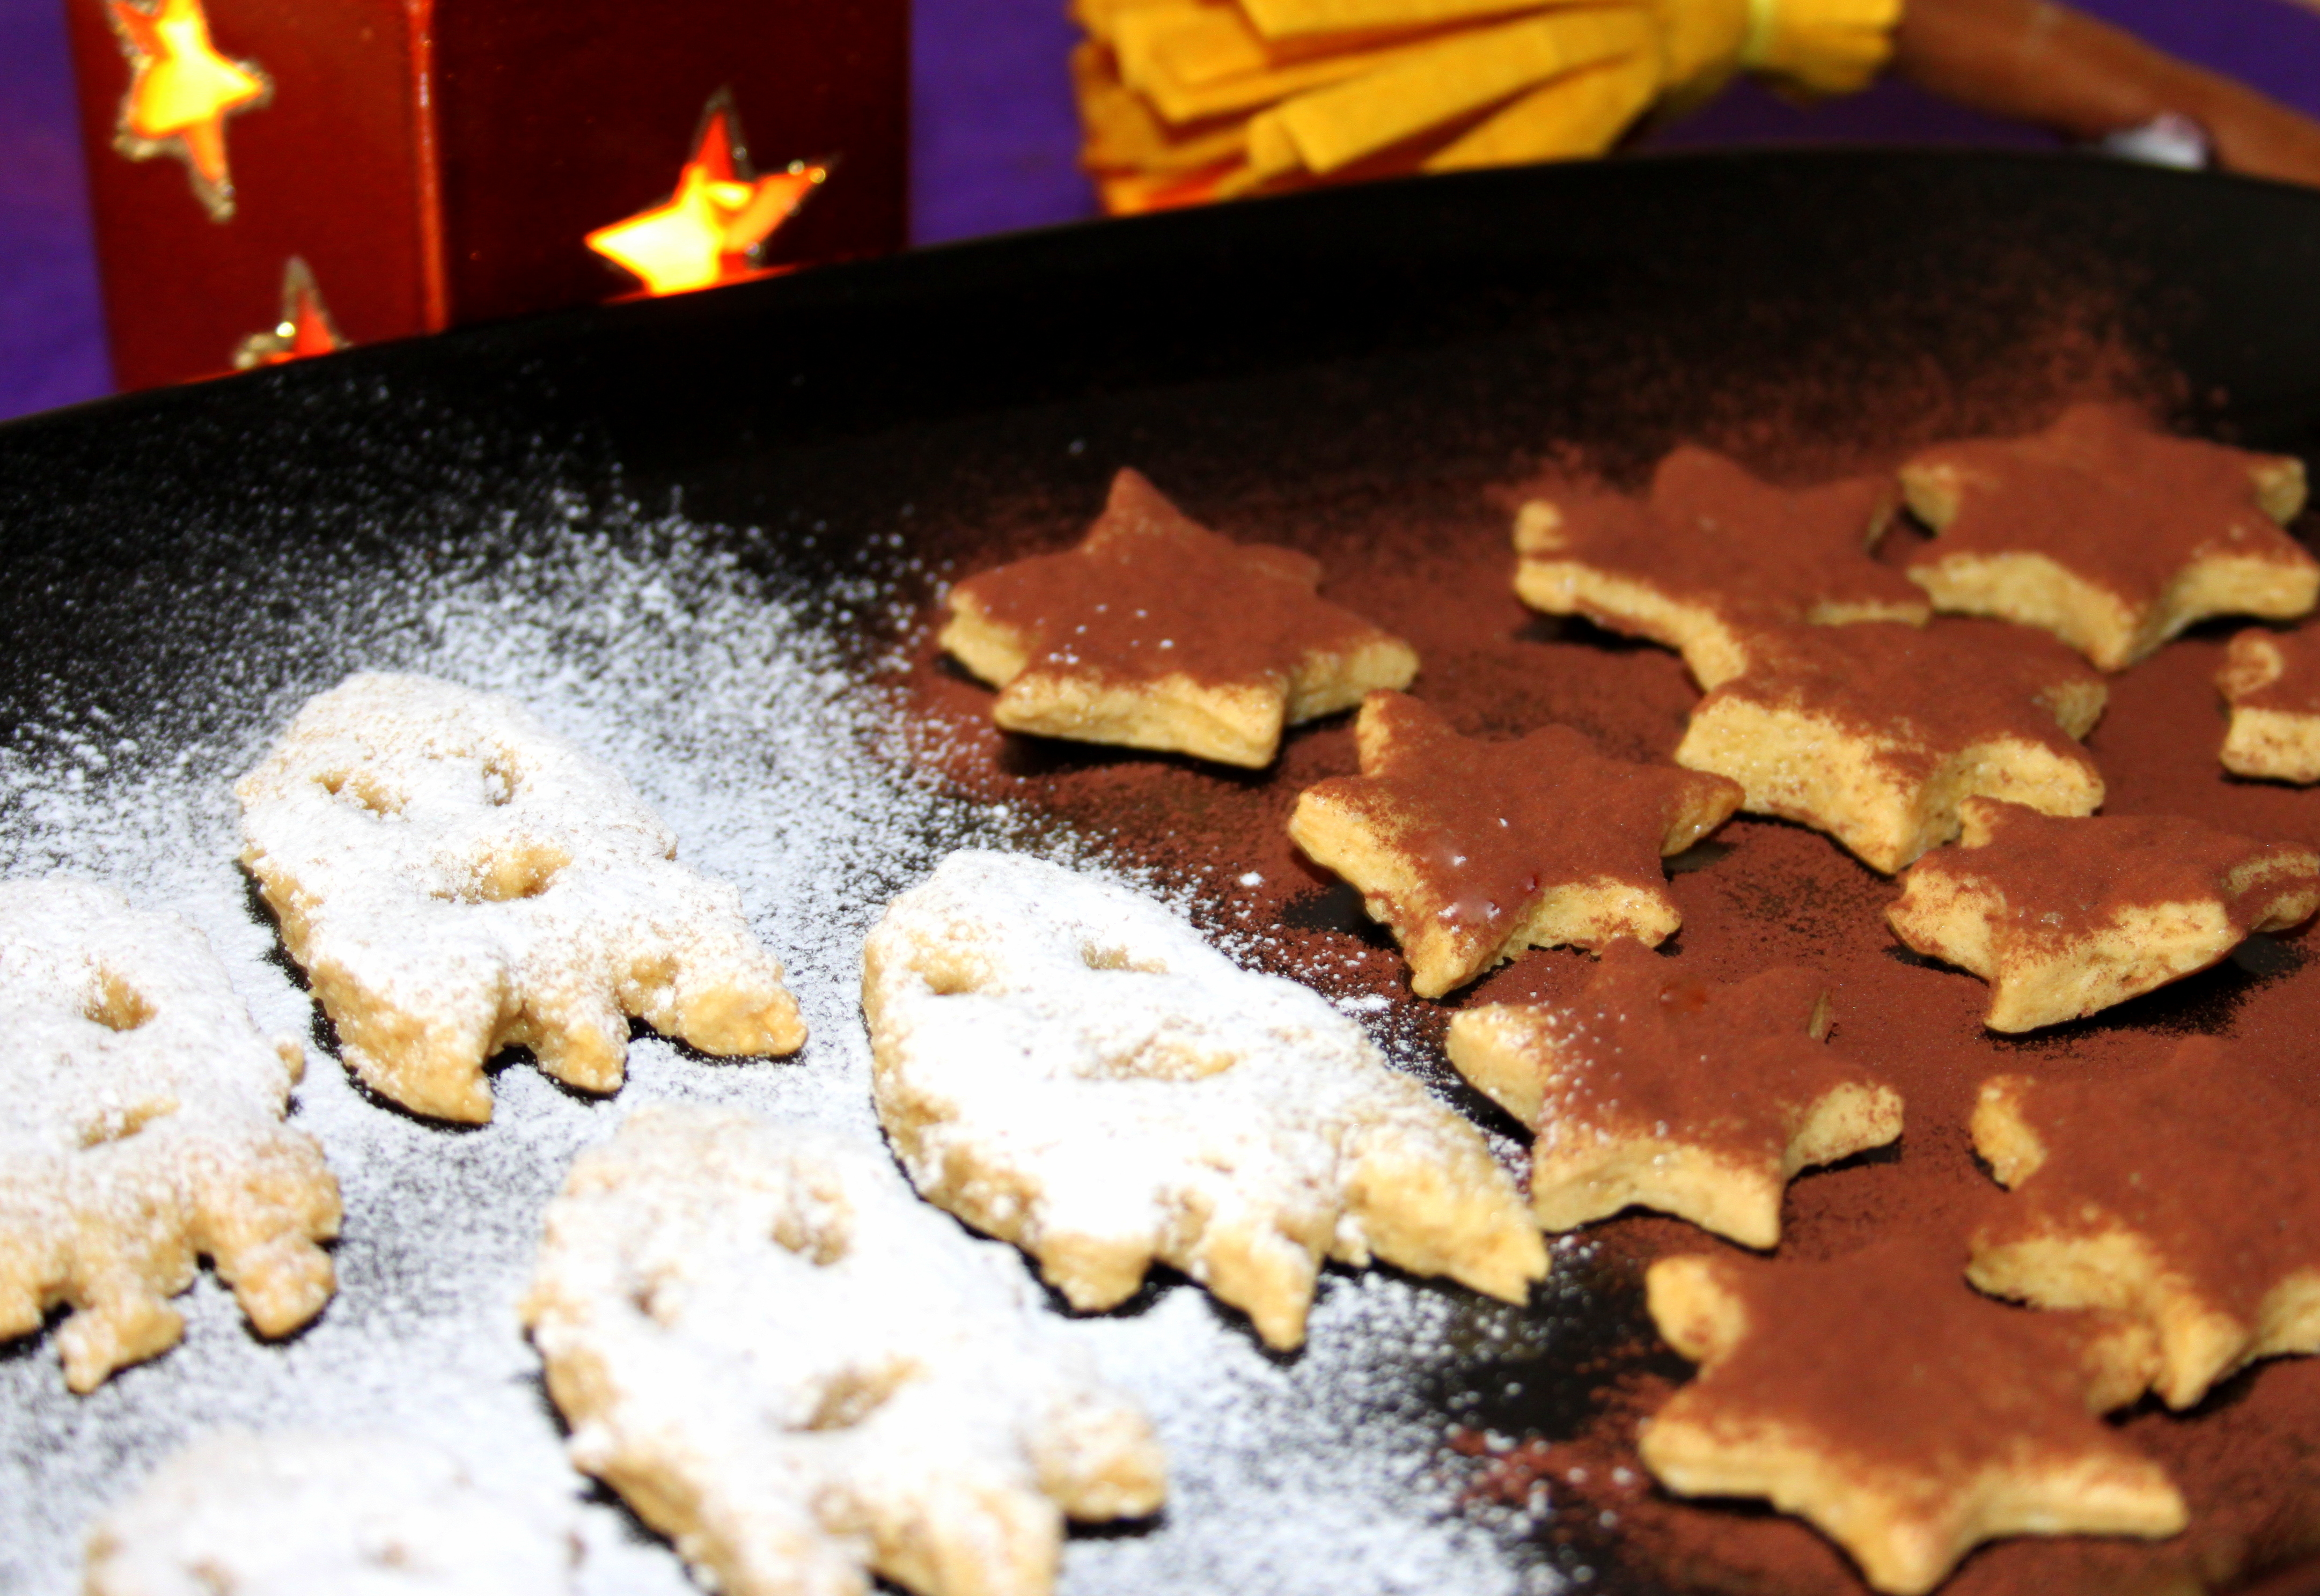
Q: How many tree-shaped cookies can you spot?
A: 0